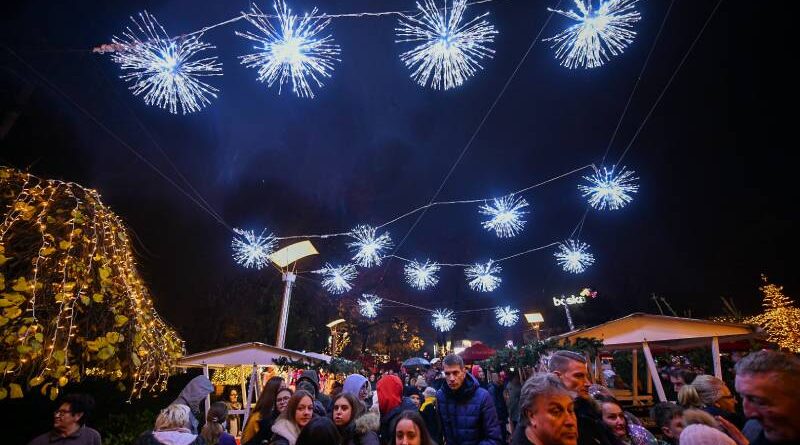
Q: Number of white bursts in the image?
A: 15